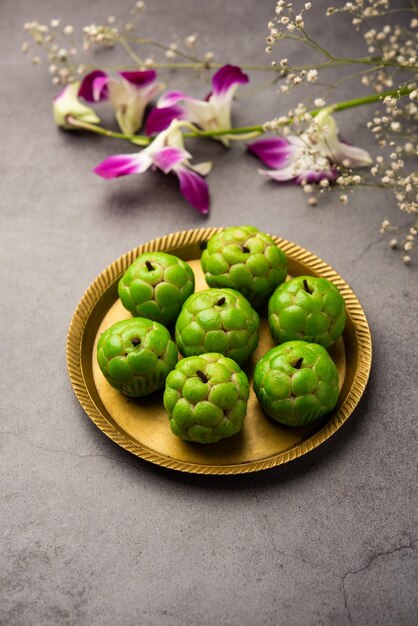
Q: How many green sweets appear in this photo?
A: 7